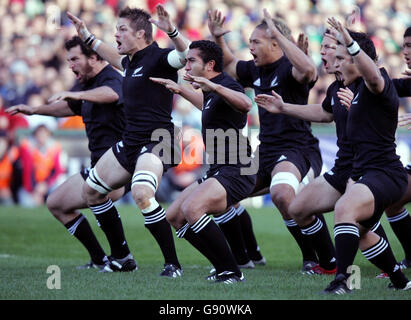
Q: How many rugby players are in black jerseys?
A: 7